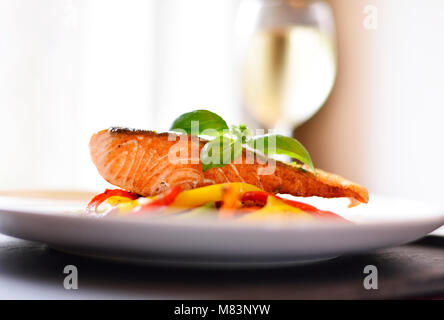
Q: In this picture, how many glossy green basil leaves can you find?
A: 3